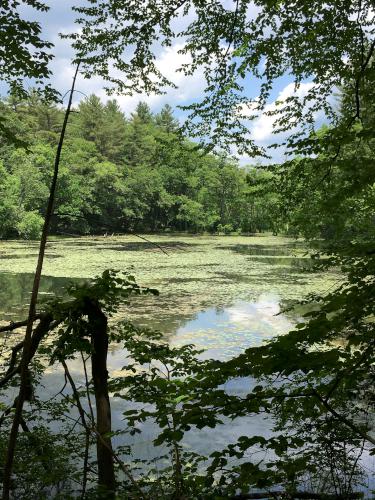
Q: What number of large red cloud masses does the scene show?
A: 0